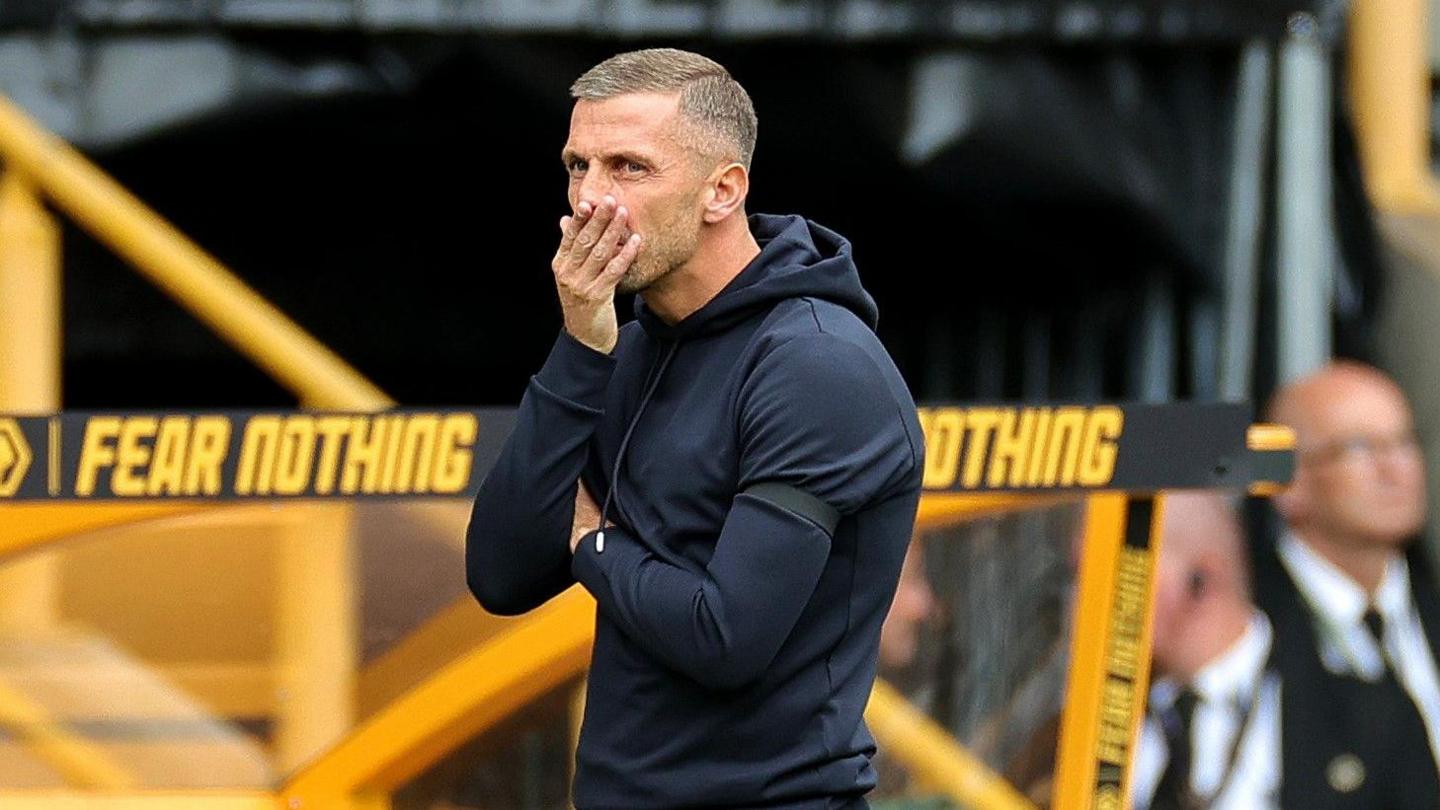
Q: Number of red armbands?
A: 0